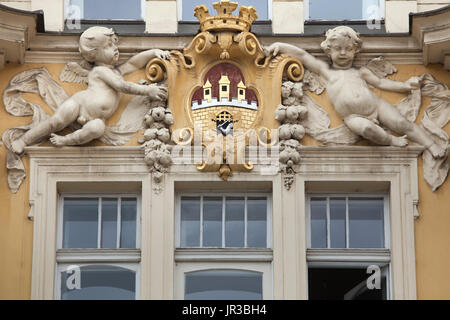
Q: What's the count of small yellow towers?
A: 3